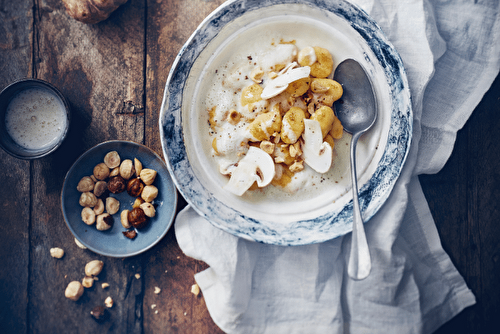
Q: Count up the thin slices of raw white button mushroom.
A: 3